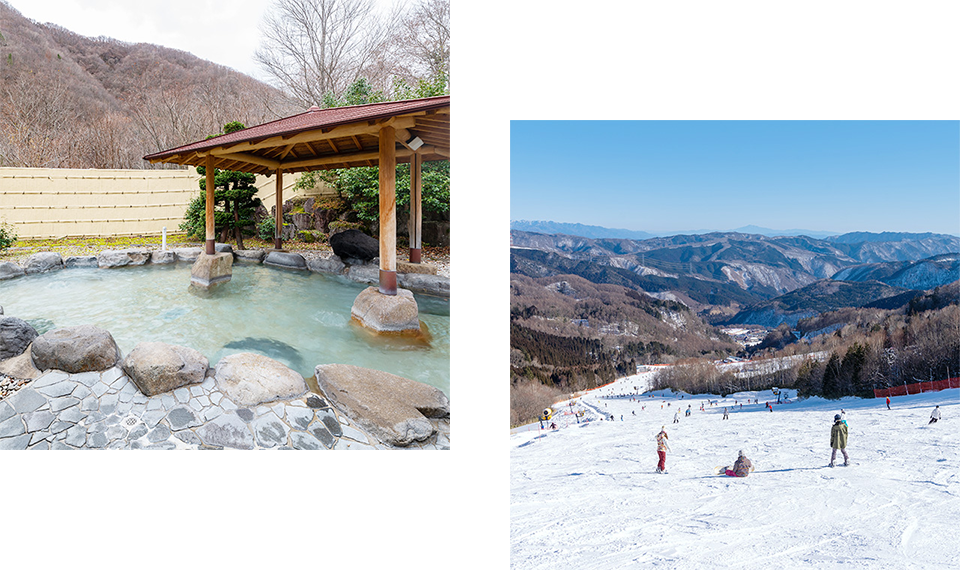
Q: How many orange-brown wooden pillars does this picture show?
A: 4